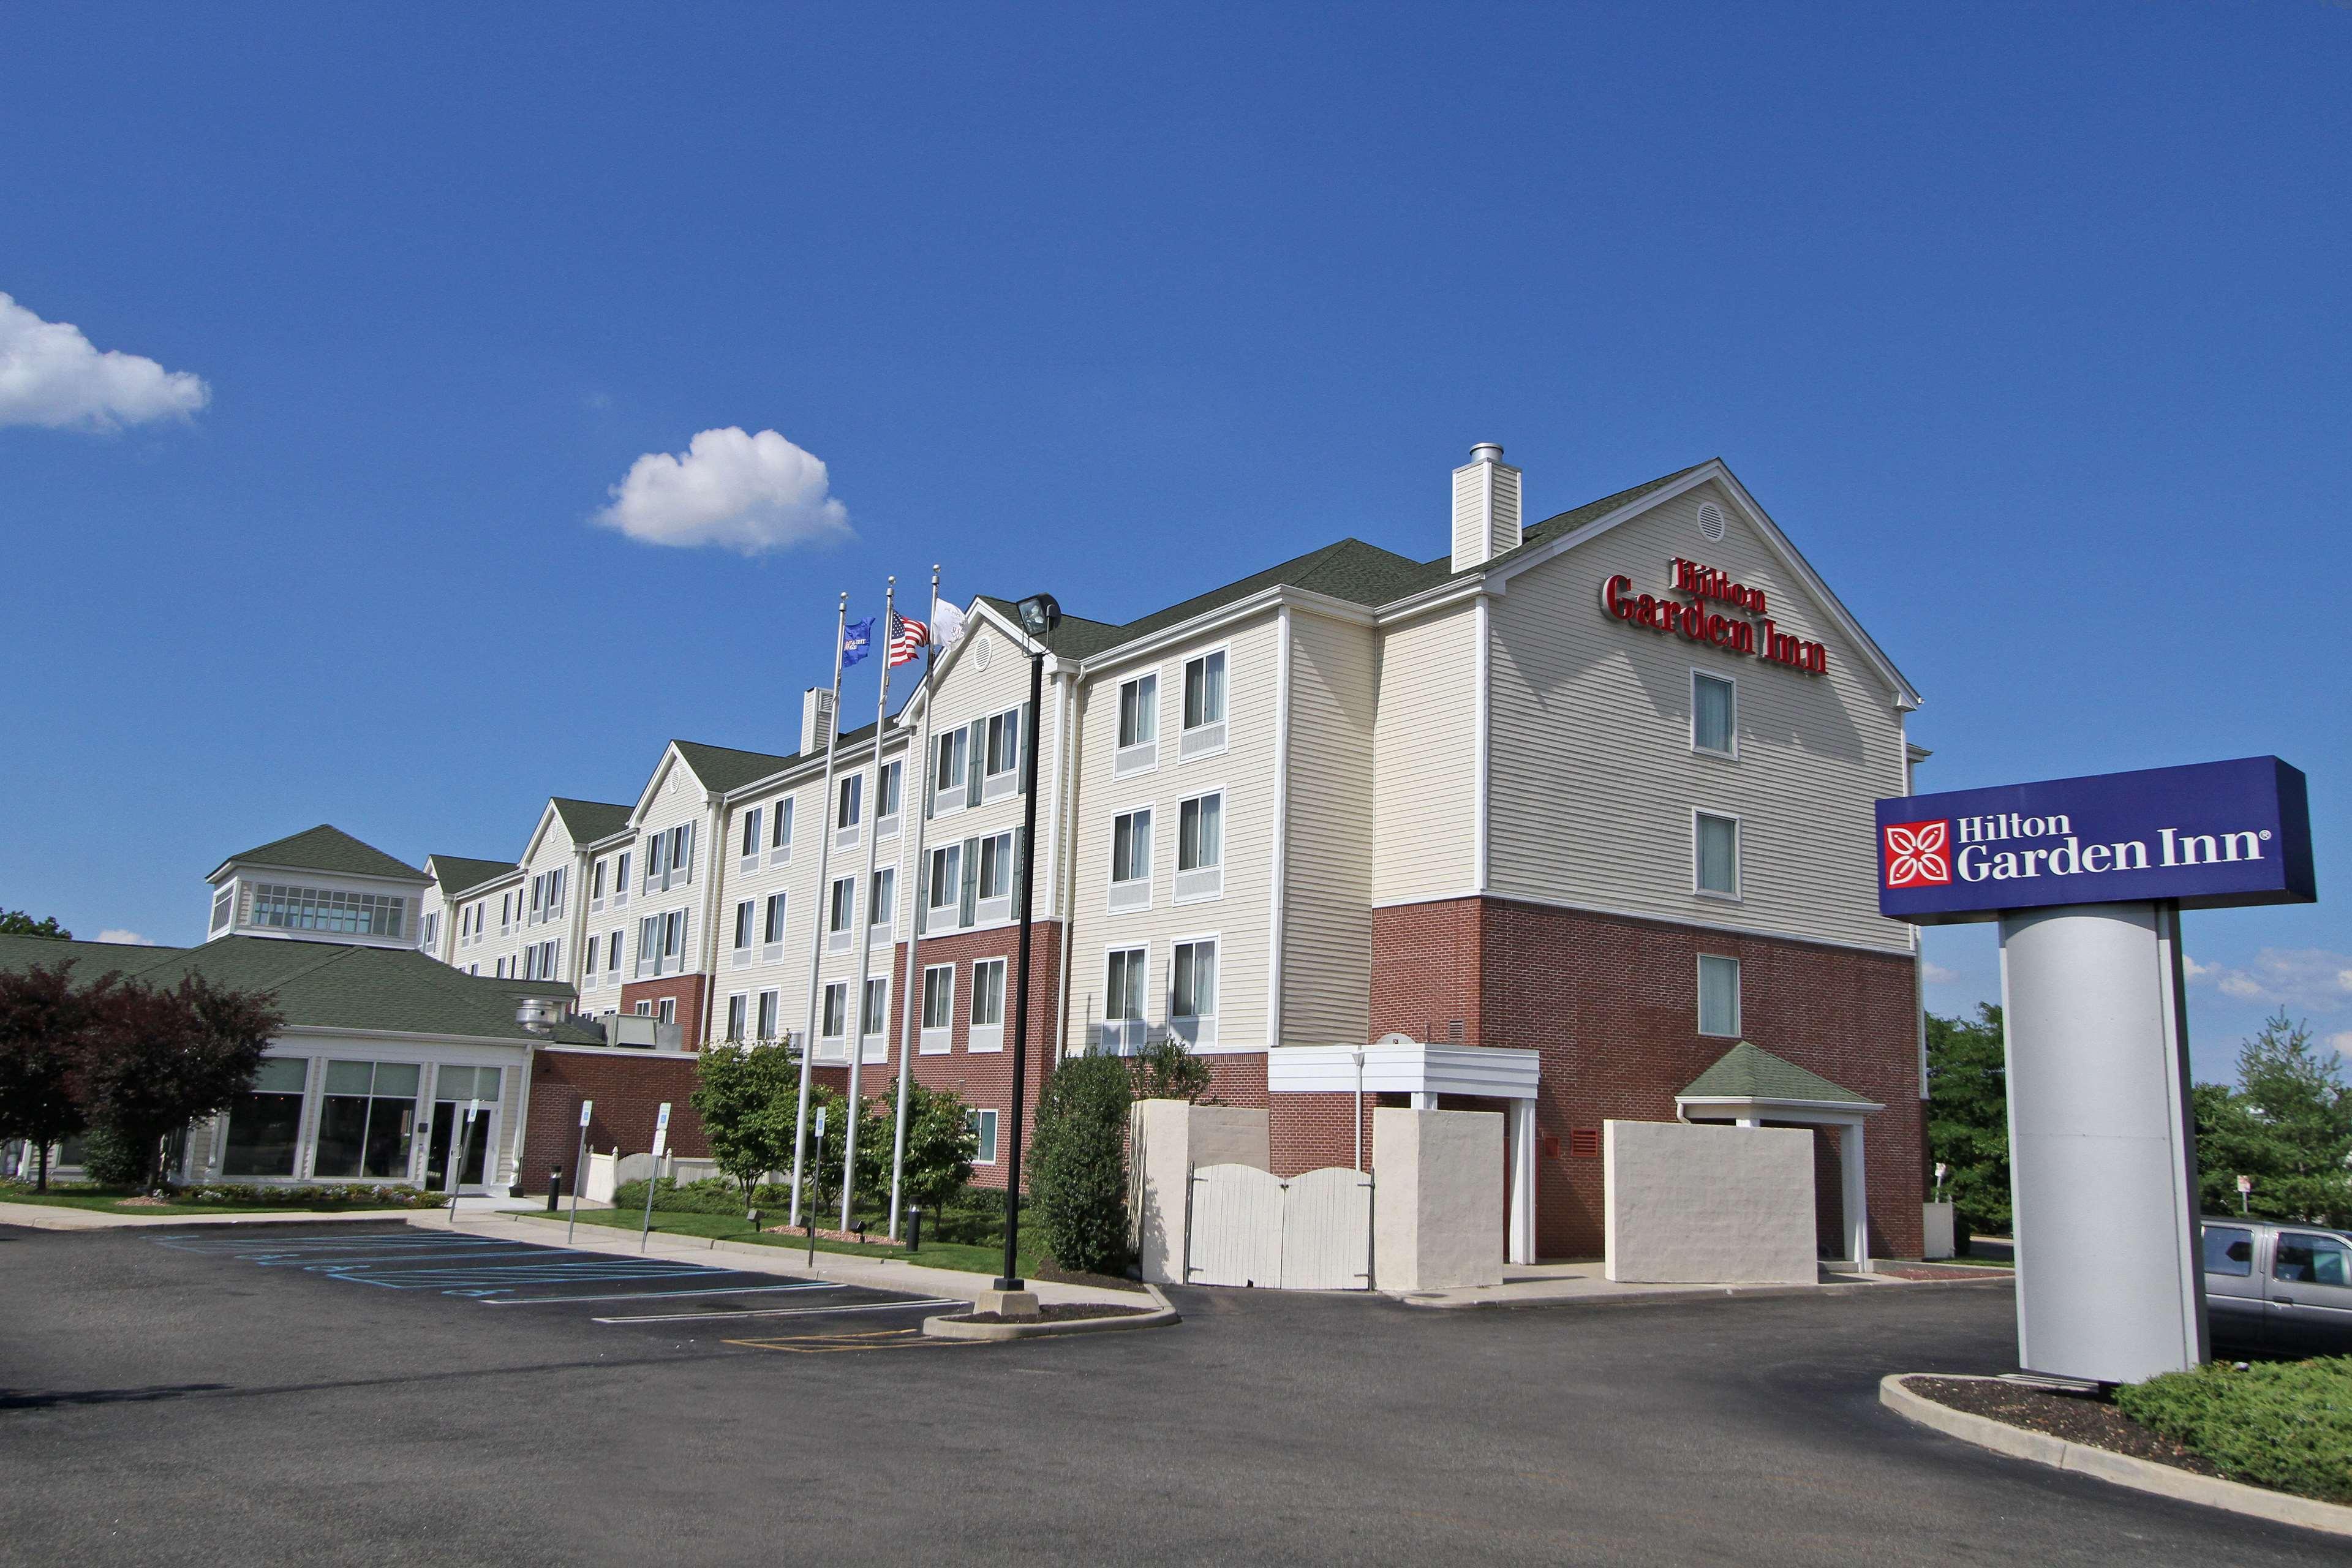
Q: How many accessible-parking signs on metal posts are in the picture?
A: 4